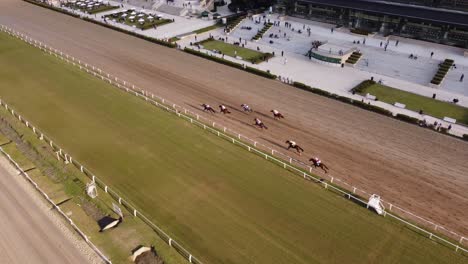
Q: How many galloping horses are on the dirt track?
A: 7